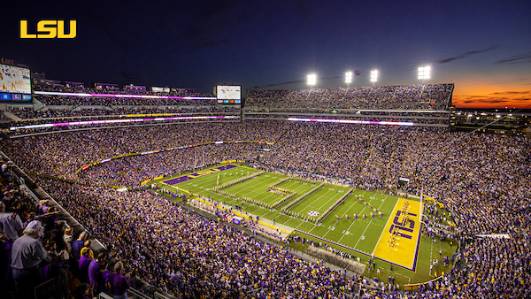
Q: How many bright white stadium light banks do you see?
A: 4